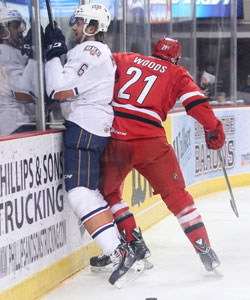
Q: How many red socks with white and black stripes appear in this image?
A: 2